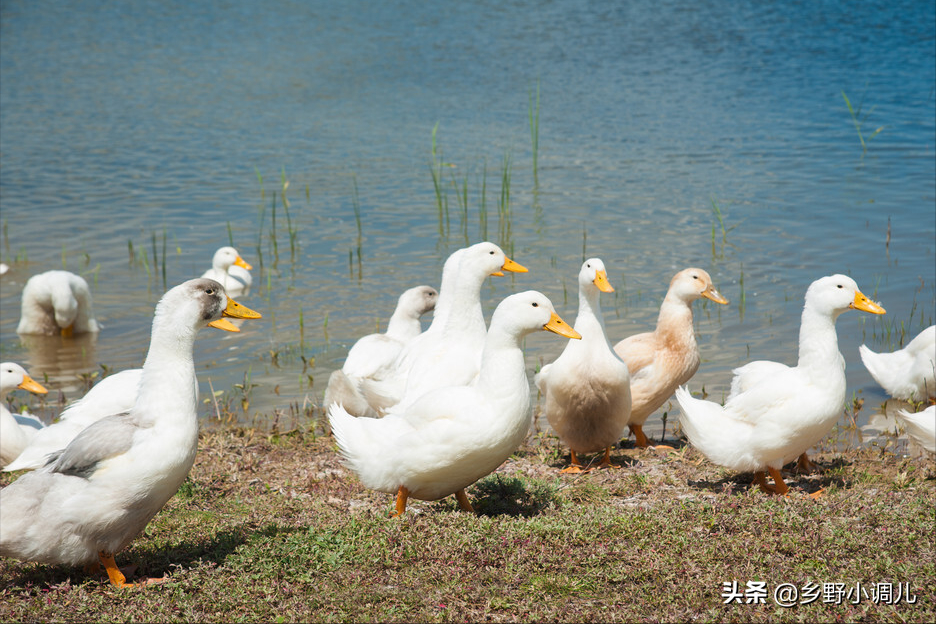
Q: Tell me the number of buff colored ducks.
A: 1